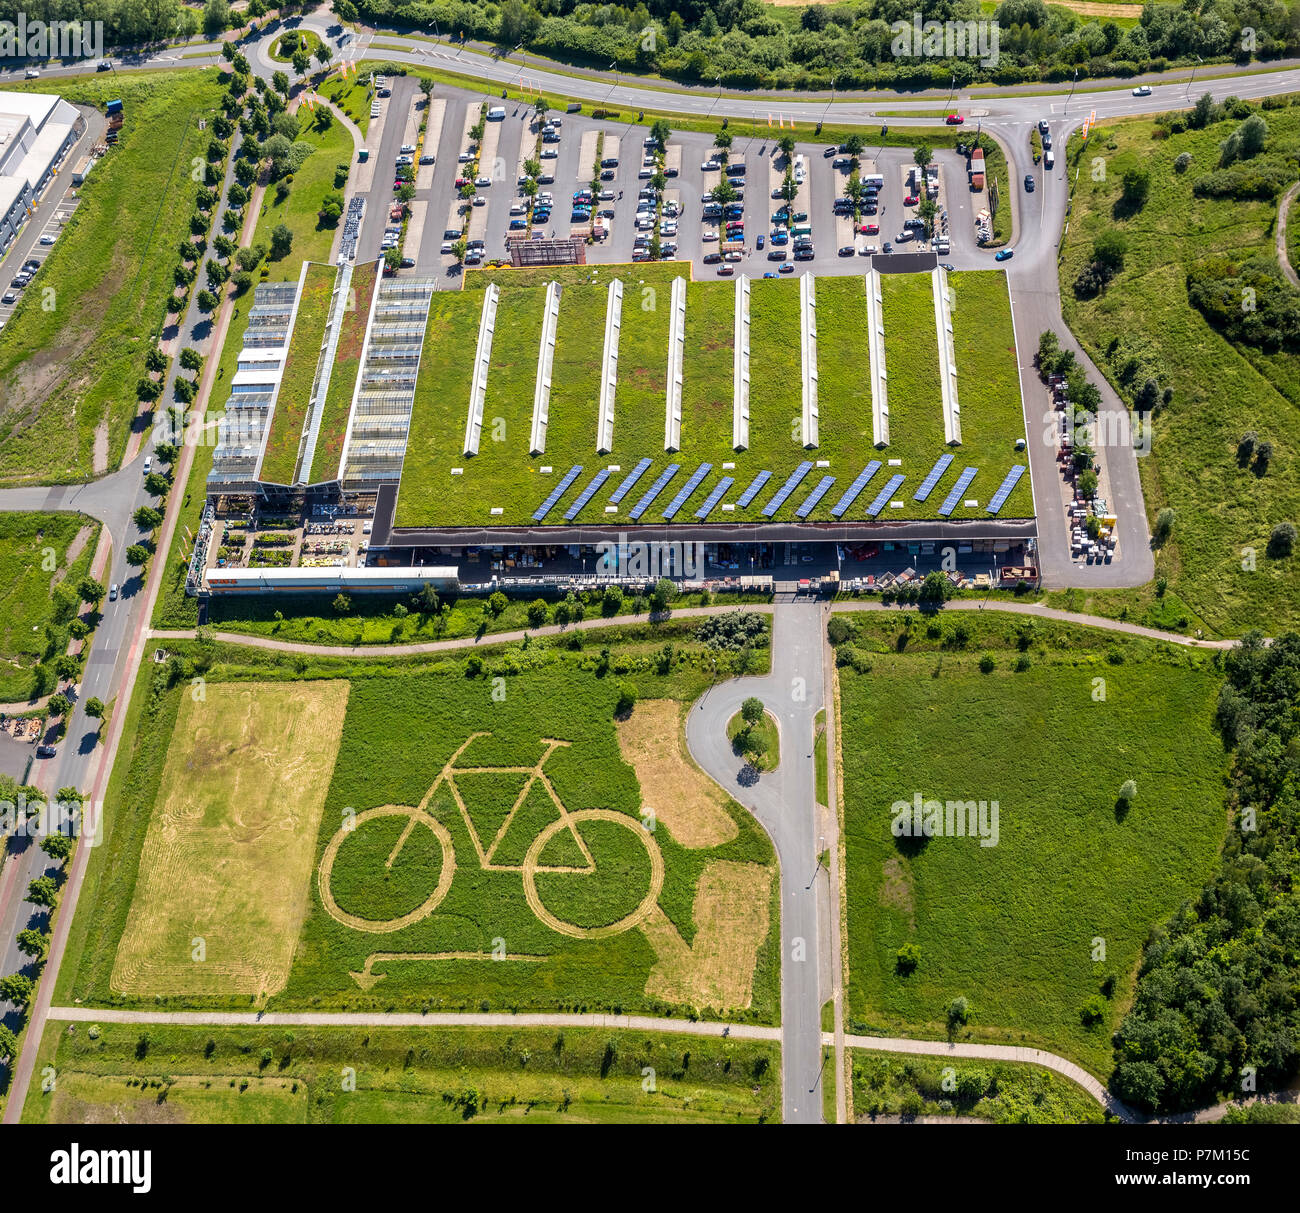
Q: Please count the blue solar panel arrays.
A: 14